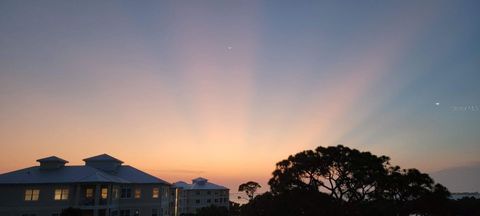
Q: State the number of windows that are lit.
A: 6